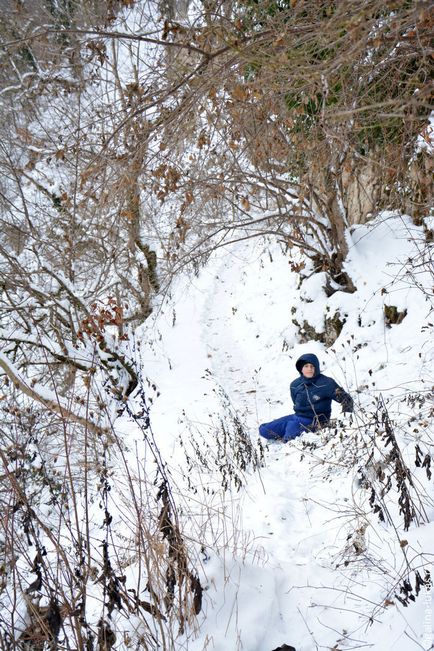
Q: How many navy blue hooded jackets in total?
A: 1